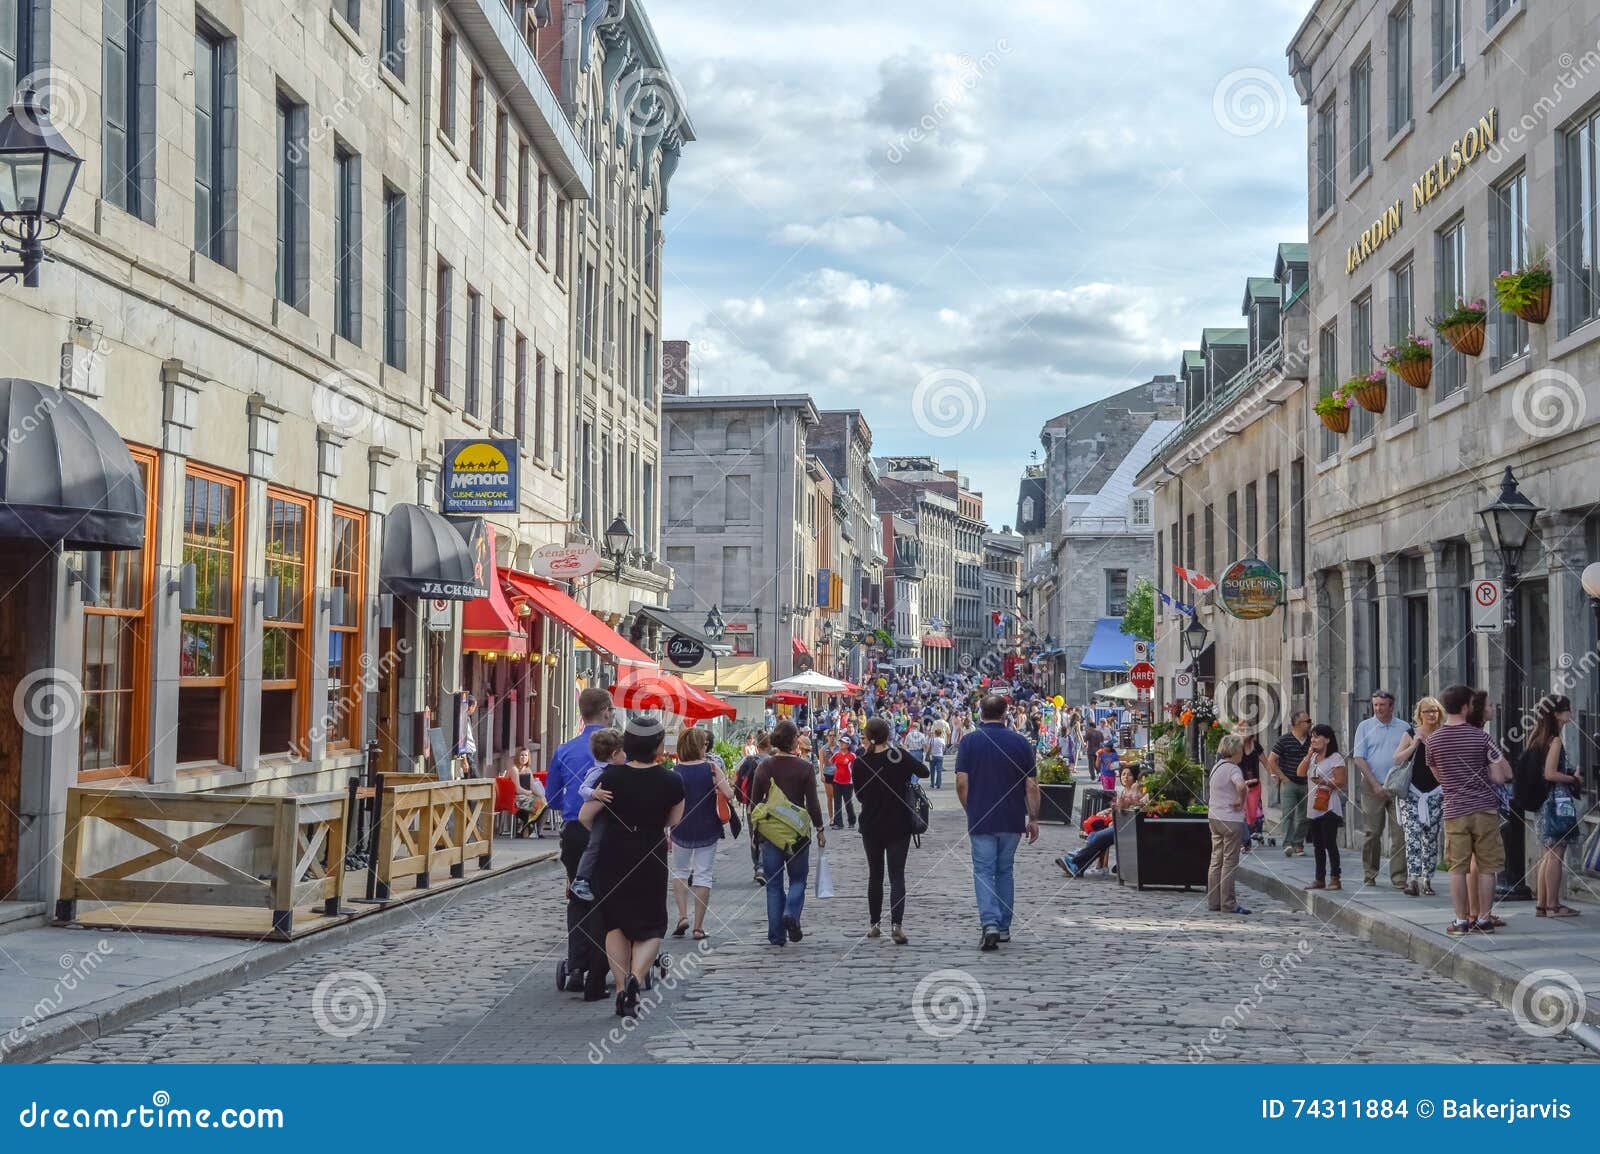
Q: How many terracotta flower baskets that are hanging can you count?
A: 5